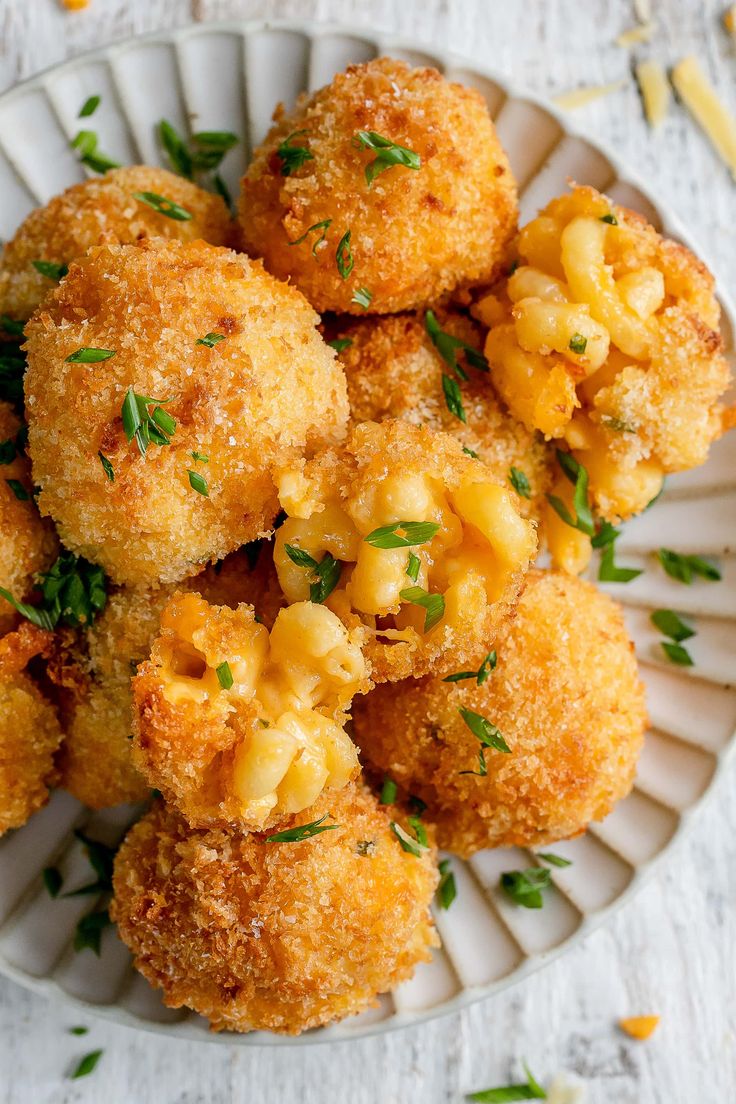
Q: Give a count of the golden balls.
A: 12